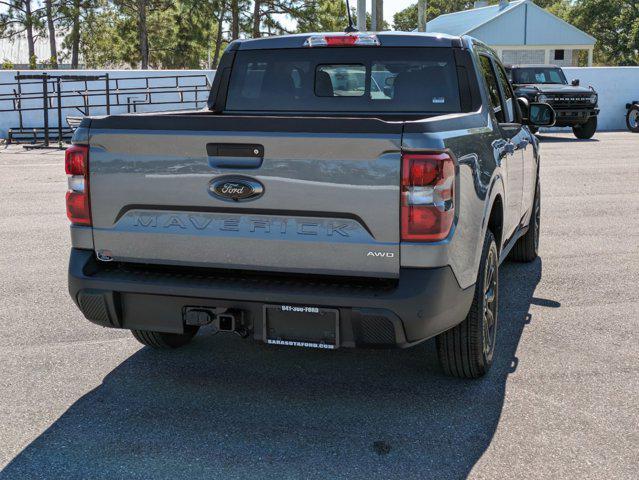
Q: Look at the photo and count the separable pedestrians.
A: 0